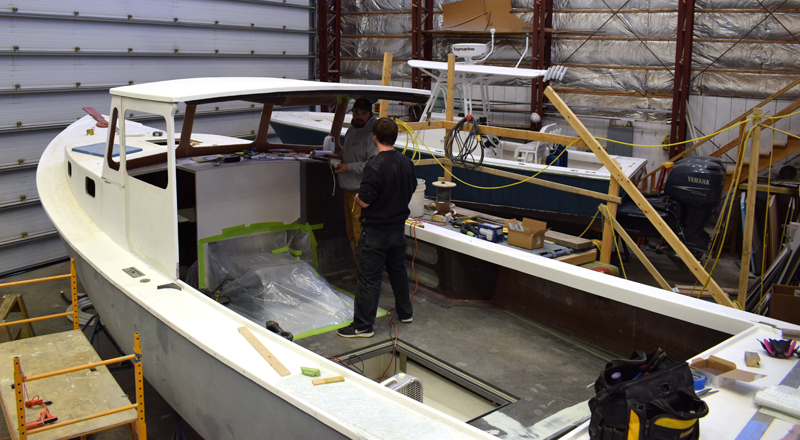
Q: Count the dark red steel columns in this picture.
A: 4